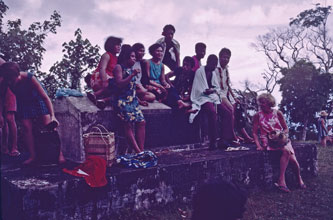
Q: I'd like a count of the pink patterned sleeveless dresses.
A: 1